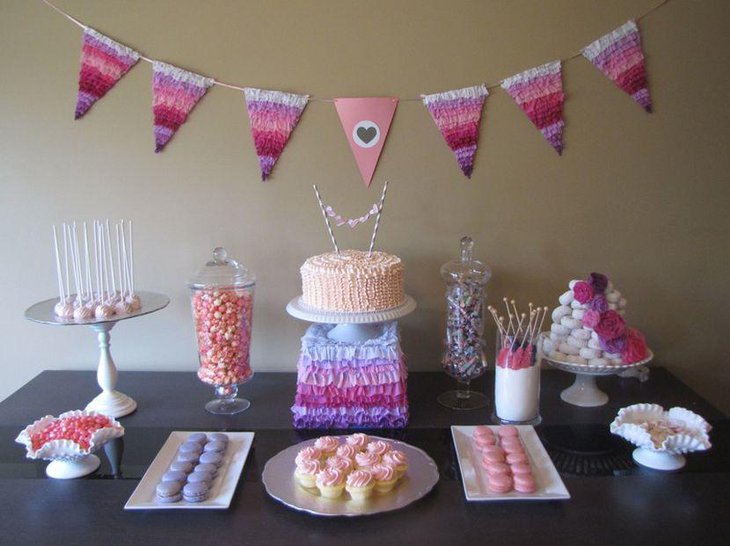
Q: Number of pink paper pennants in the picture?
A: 1